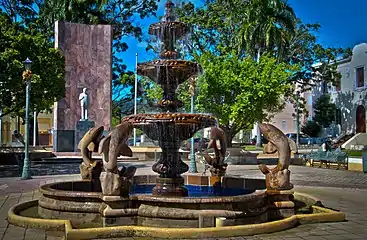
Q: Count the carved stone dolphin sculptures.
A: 4